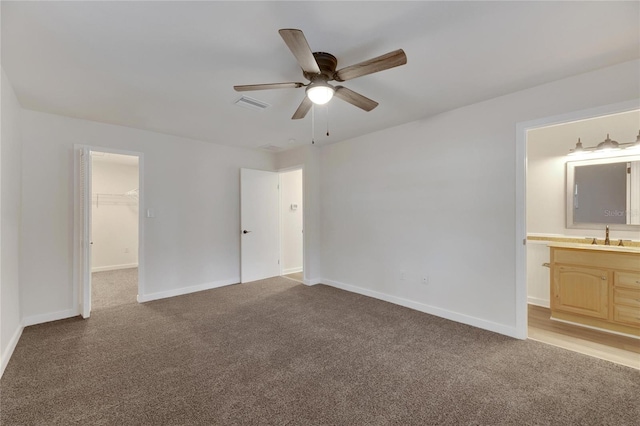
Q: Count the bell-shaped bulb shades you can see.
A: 3